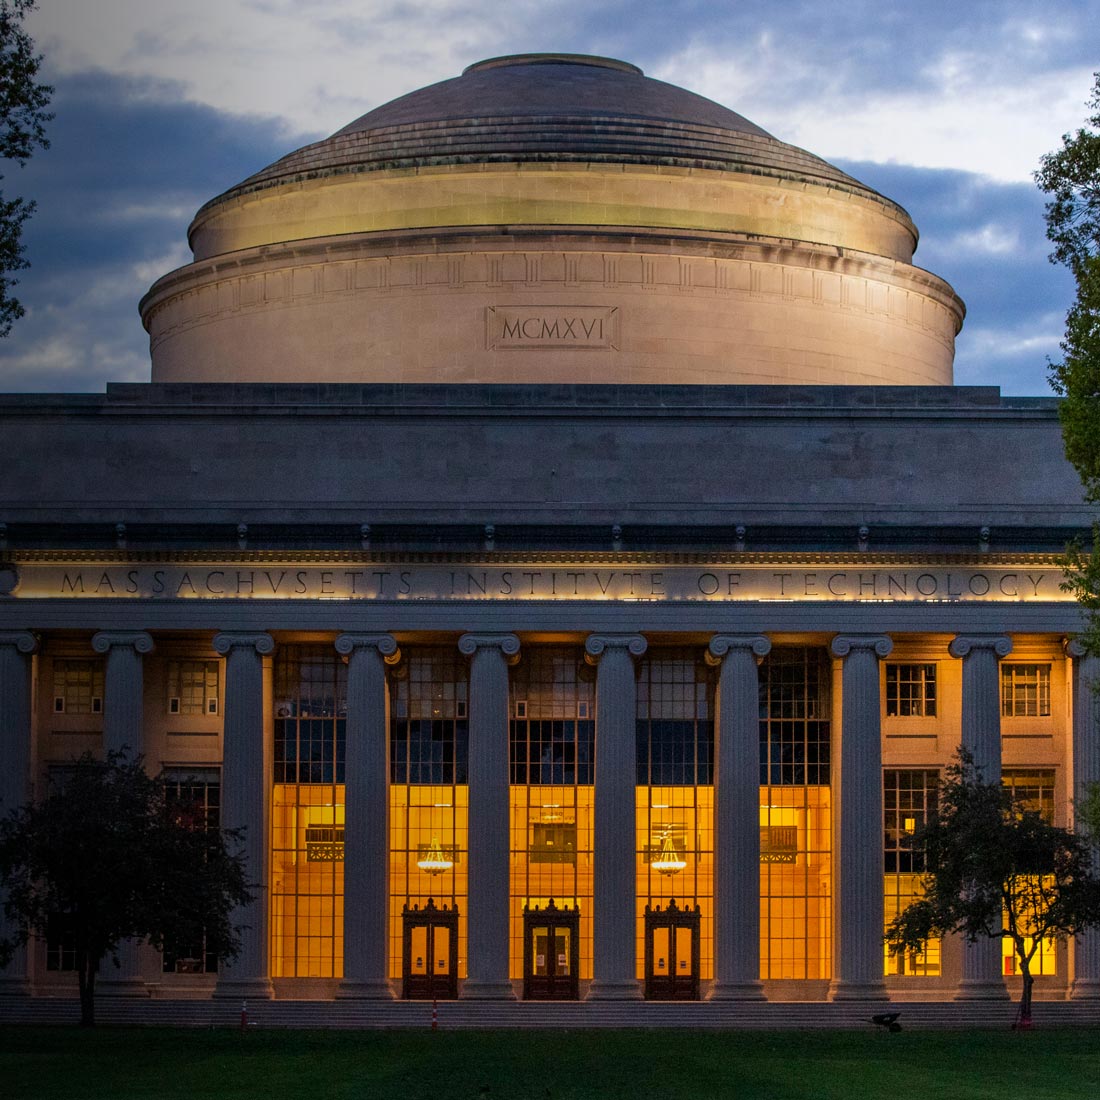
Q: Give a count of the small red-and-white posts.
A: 2